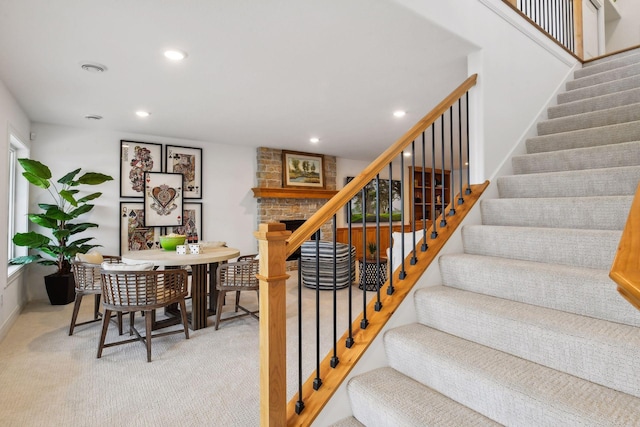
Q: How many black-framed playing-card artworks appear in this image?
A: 5